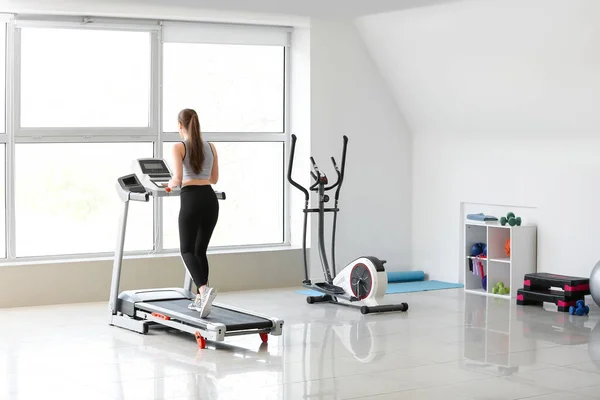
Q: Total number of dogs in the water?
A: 0